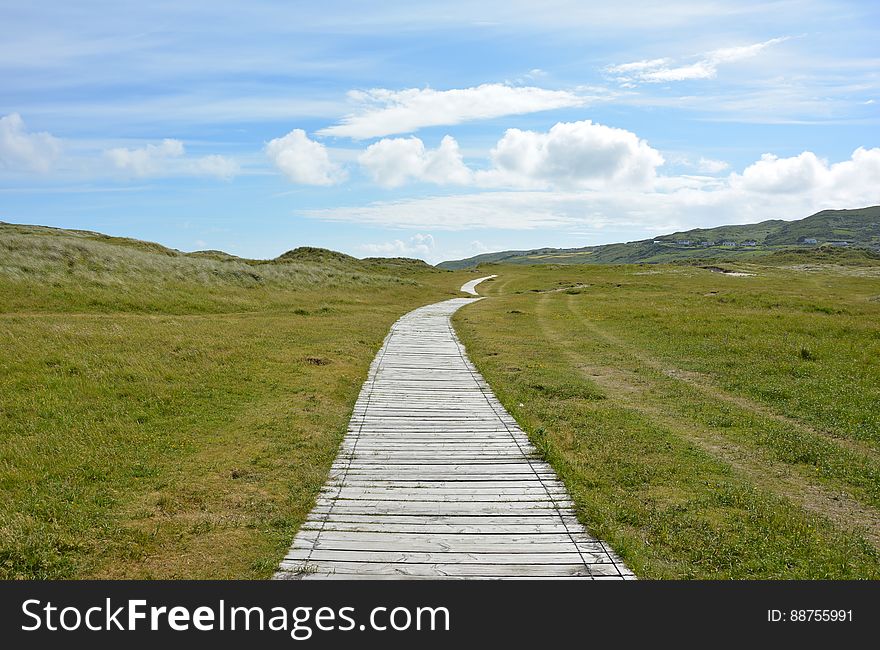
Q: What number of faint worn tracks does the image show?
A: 2